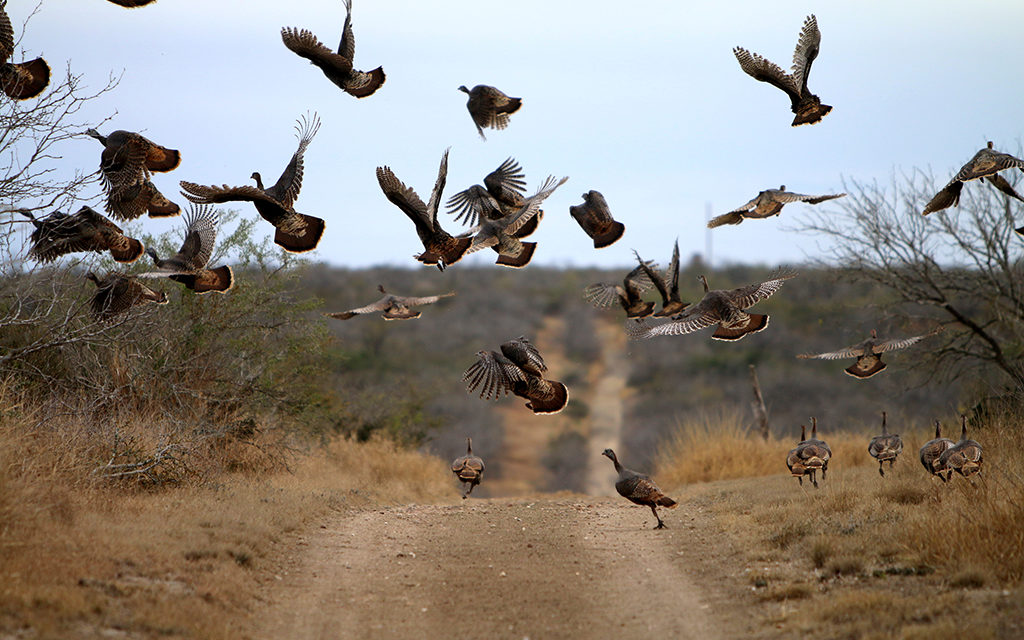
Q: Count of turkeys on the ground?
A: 7